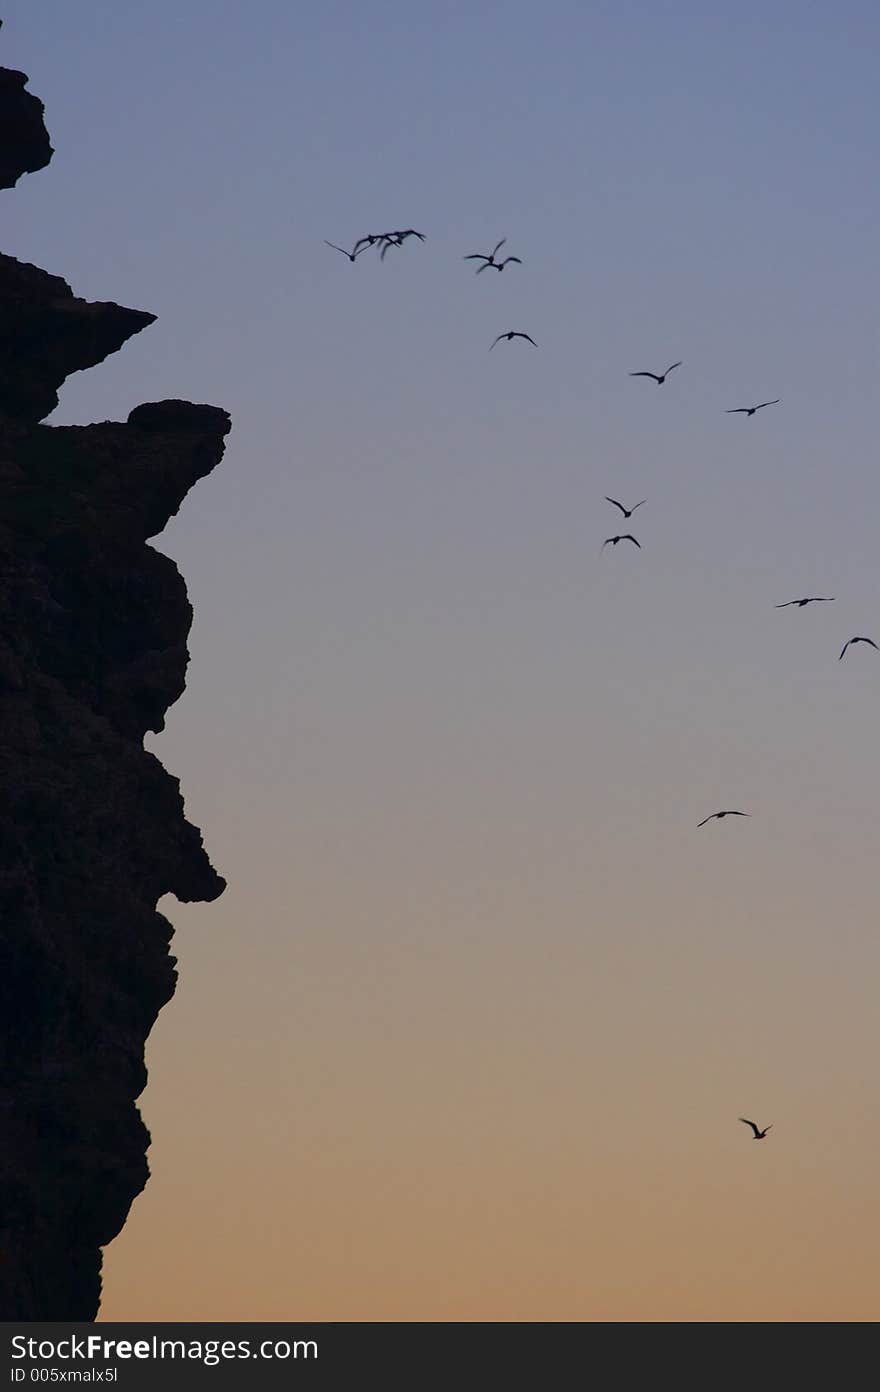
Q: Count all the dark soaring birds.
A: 15